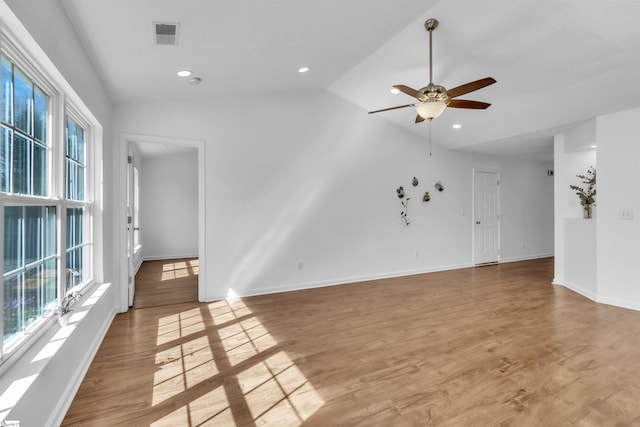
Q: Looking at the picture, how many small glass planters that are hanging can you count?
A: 4